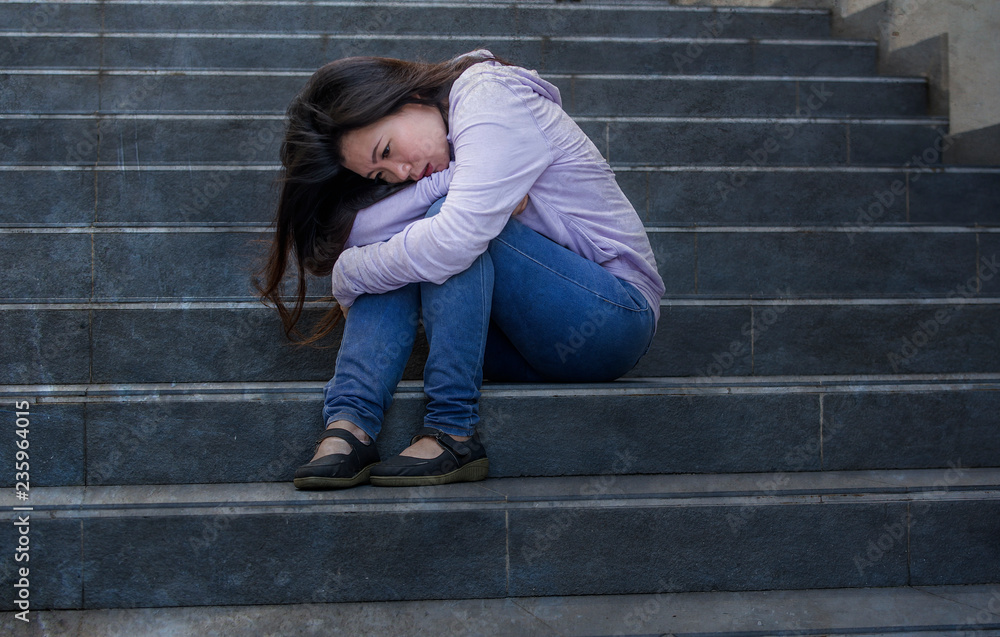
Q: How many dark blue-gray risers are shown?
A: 9